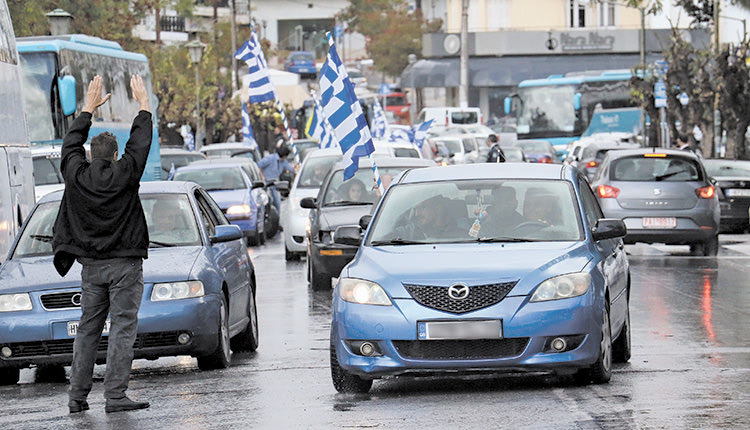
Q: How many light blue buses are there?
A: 2